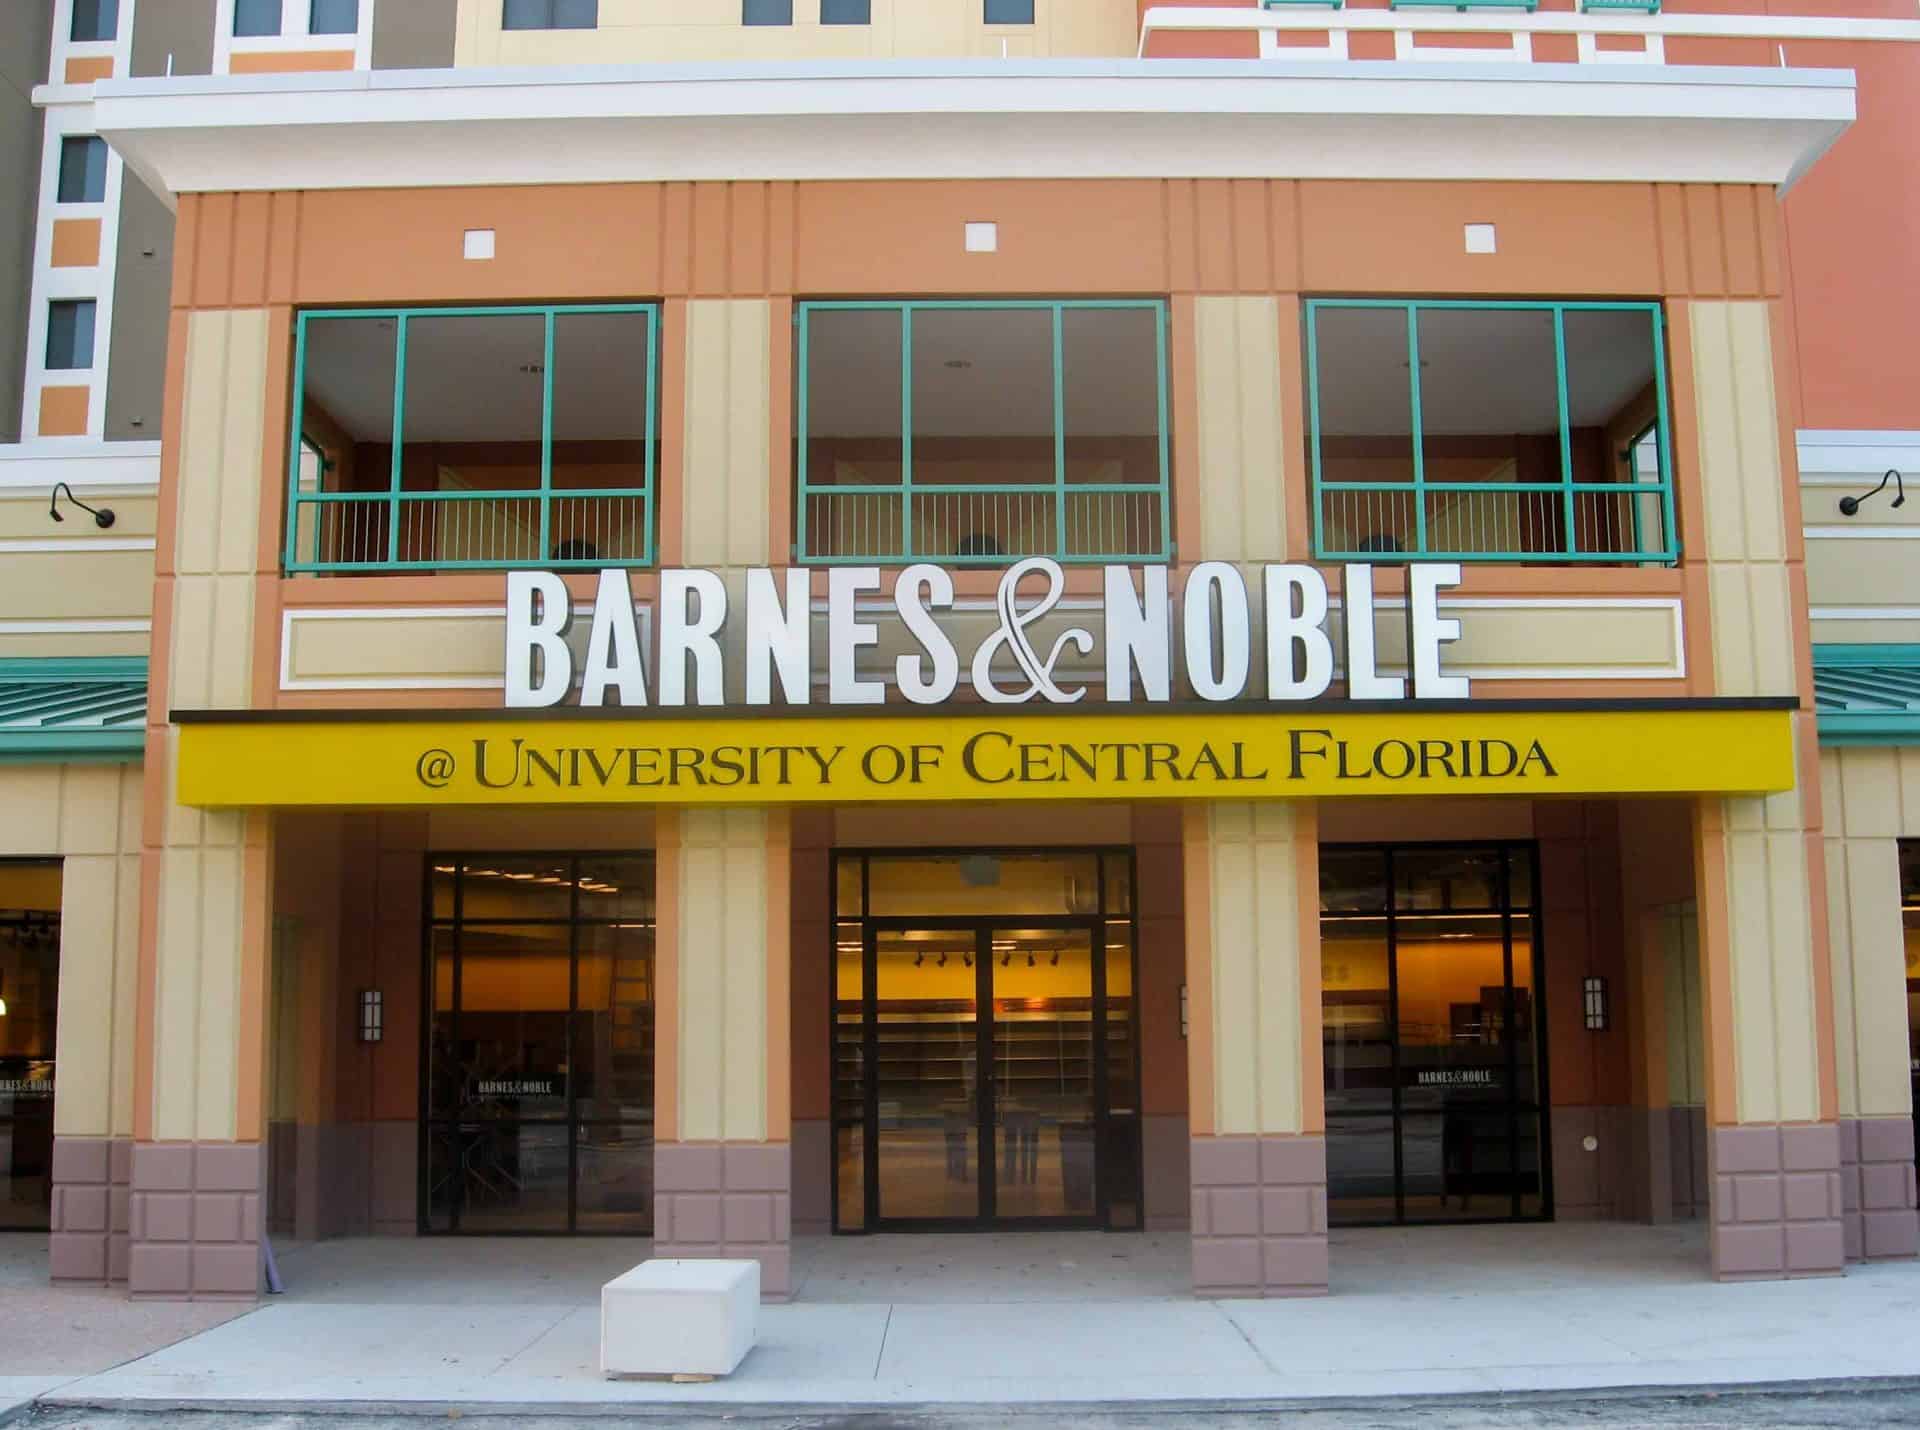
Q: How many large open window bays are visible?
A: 3